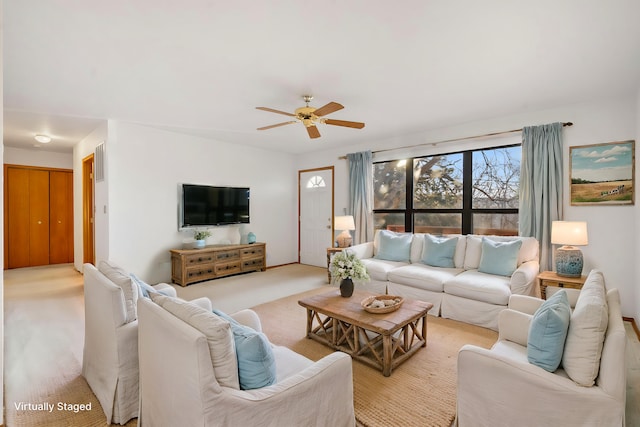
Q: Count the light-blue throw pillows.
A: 6